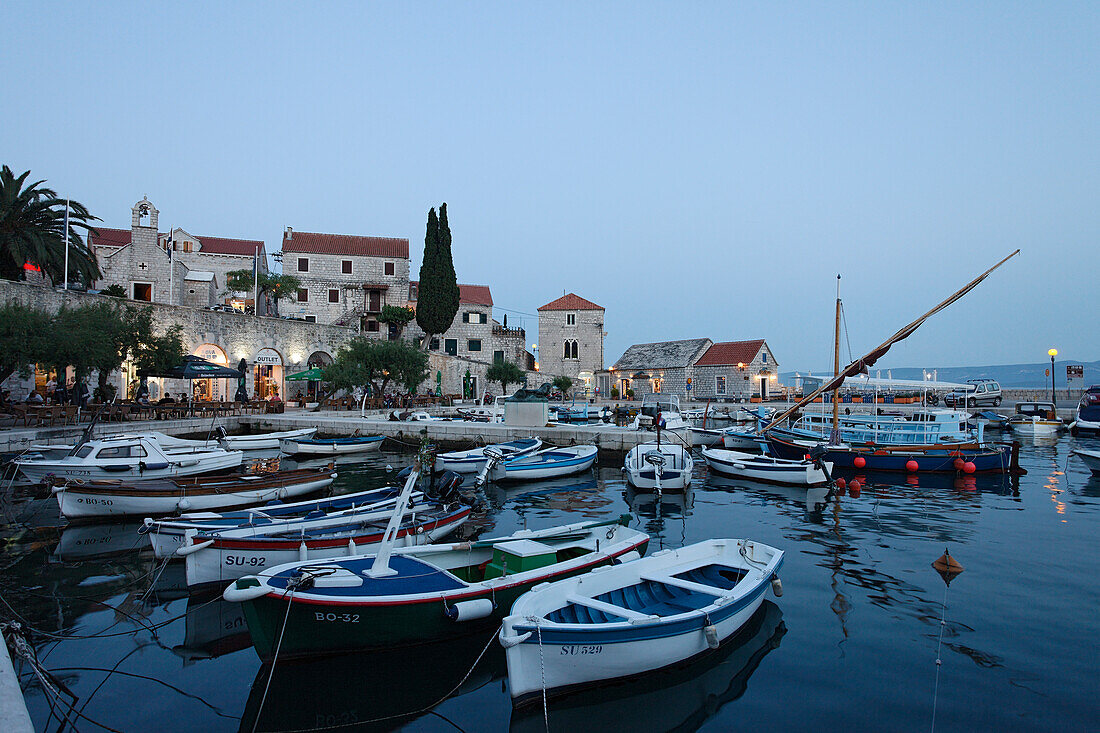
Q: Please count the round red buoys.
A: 6